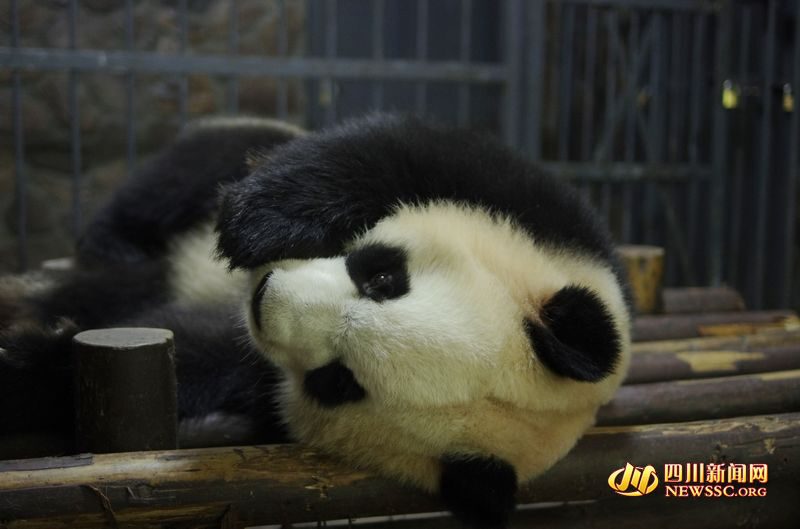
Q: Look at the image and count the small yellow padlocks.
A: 2